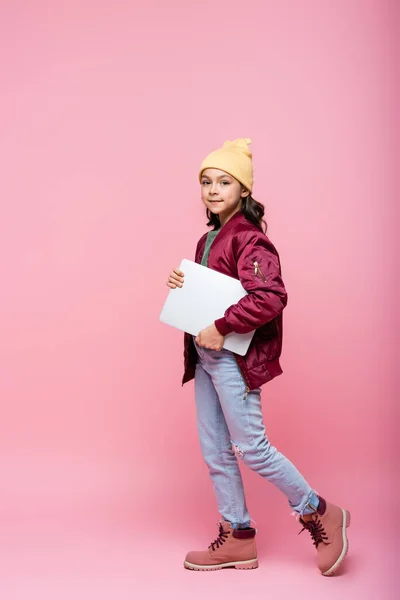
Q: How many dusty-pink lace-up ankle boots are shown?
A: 2